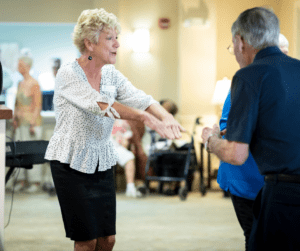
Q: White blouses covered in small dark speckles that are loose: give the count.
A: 1